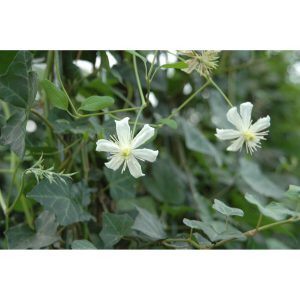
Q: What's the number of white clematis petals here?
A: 11